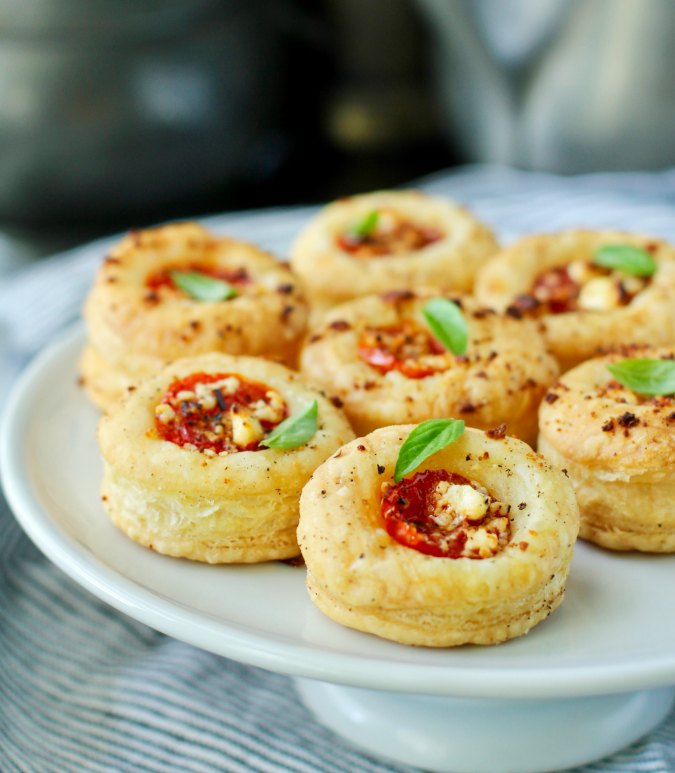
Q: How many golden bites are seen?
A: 7